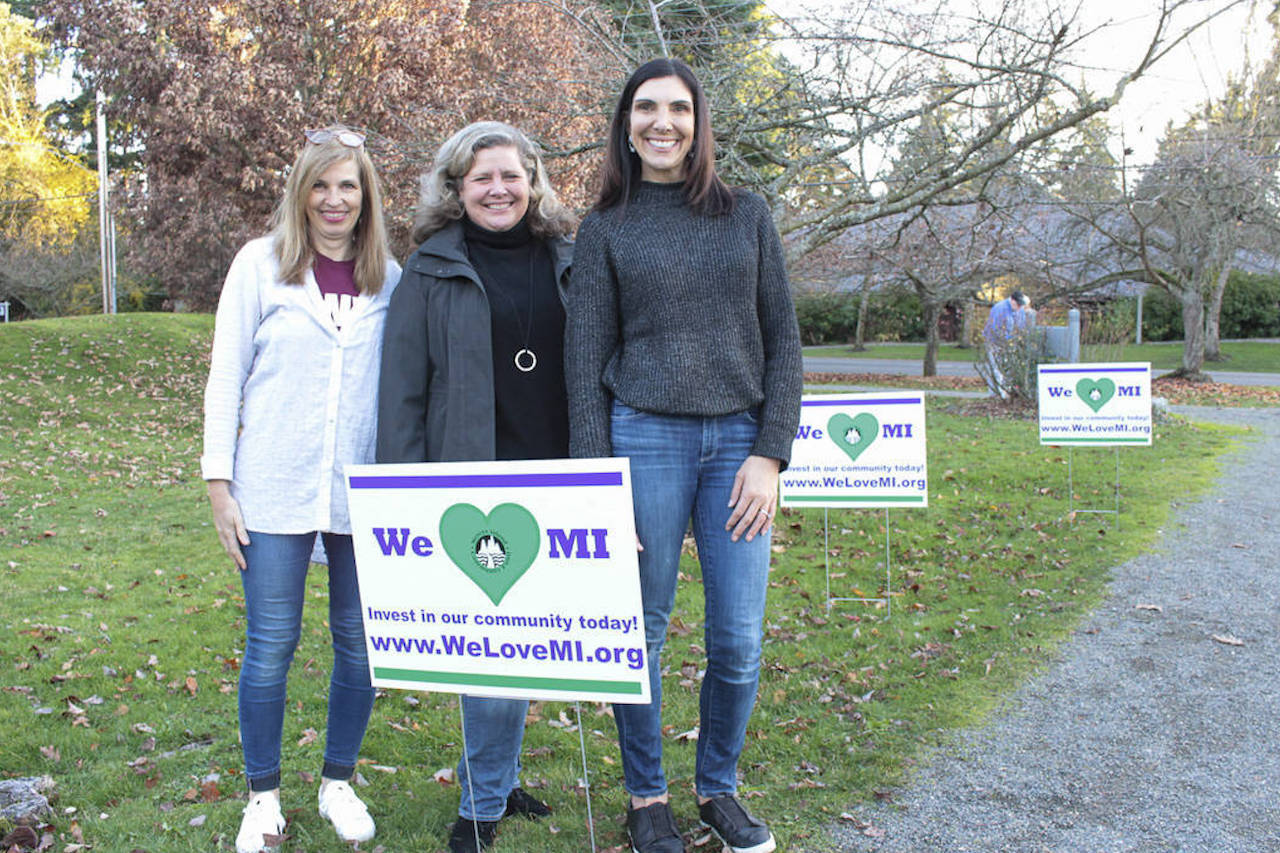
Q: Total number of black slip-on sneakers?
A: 2